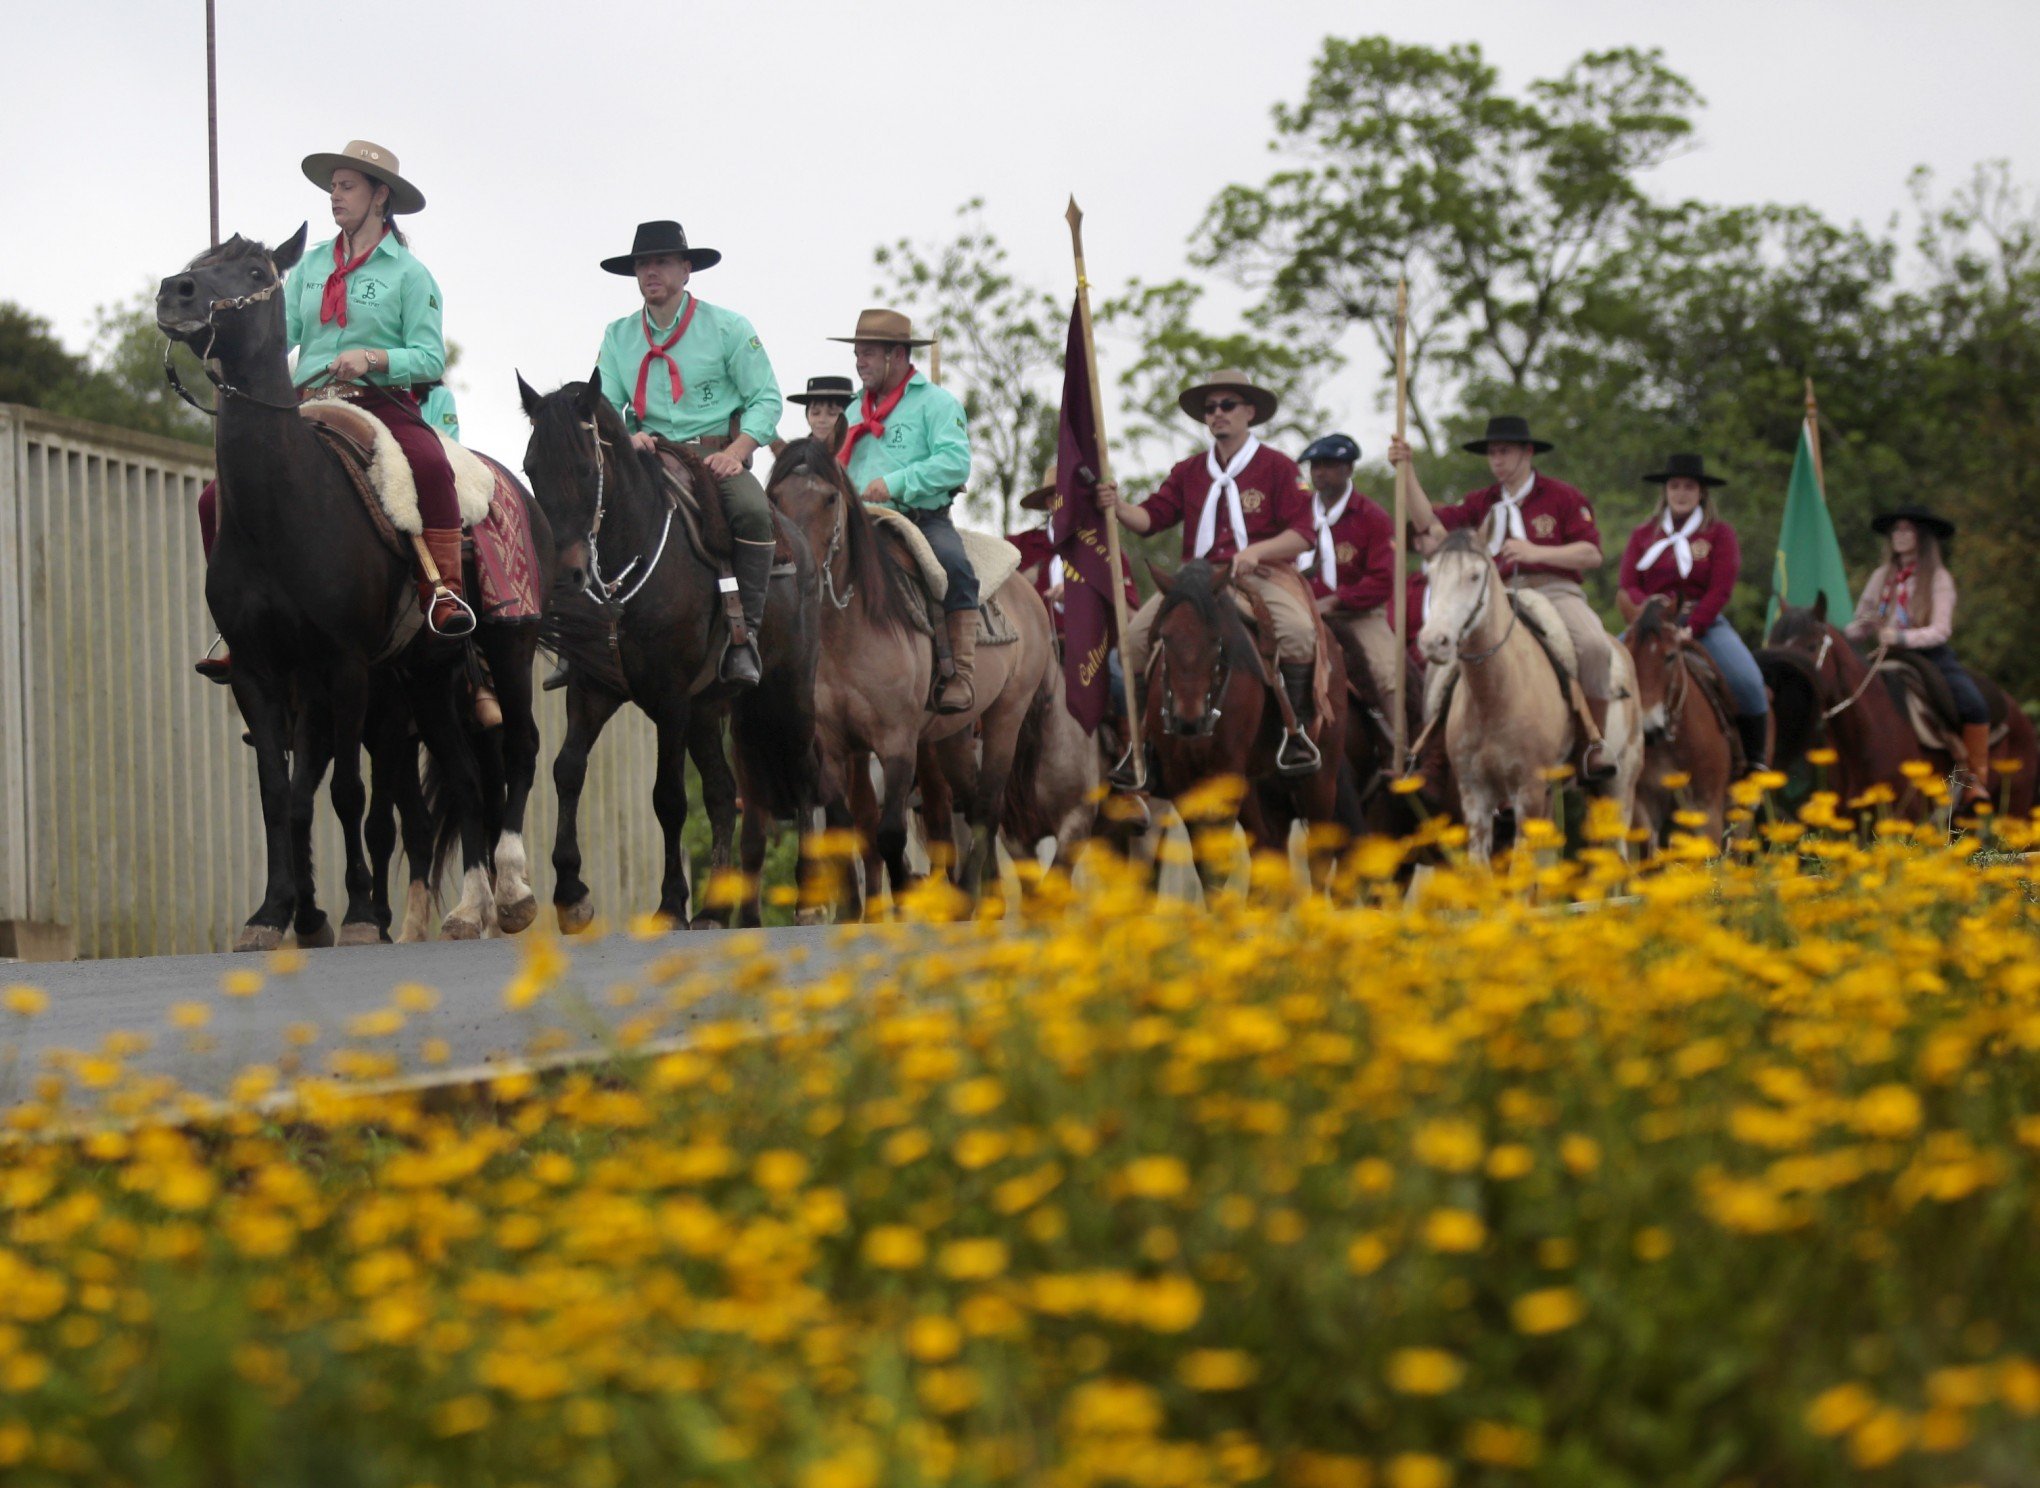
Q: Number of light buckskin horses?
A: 1